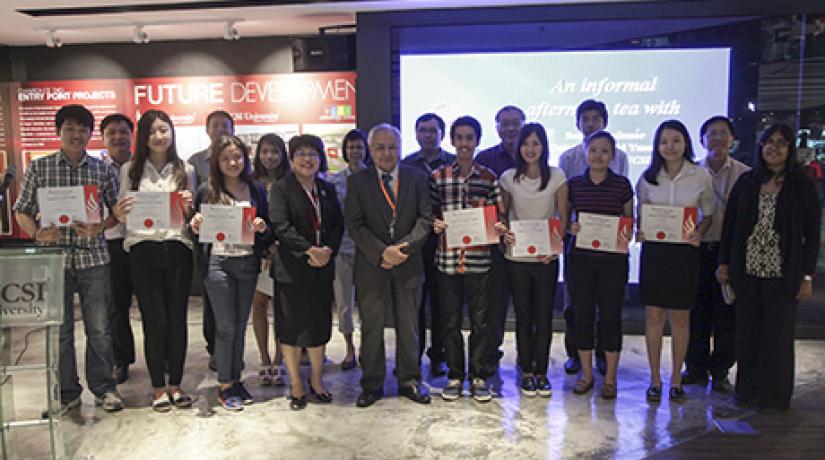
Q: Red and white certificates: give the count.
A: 7